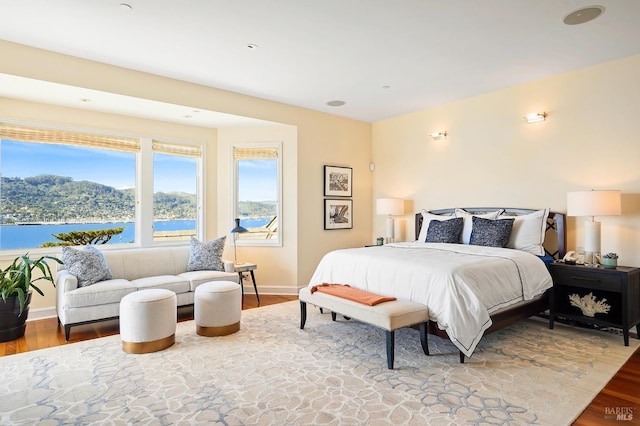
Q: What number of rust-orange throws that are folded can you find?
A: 1